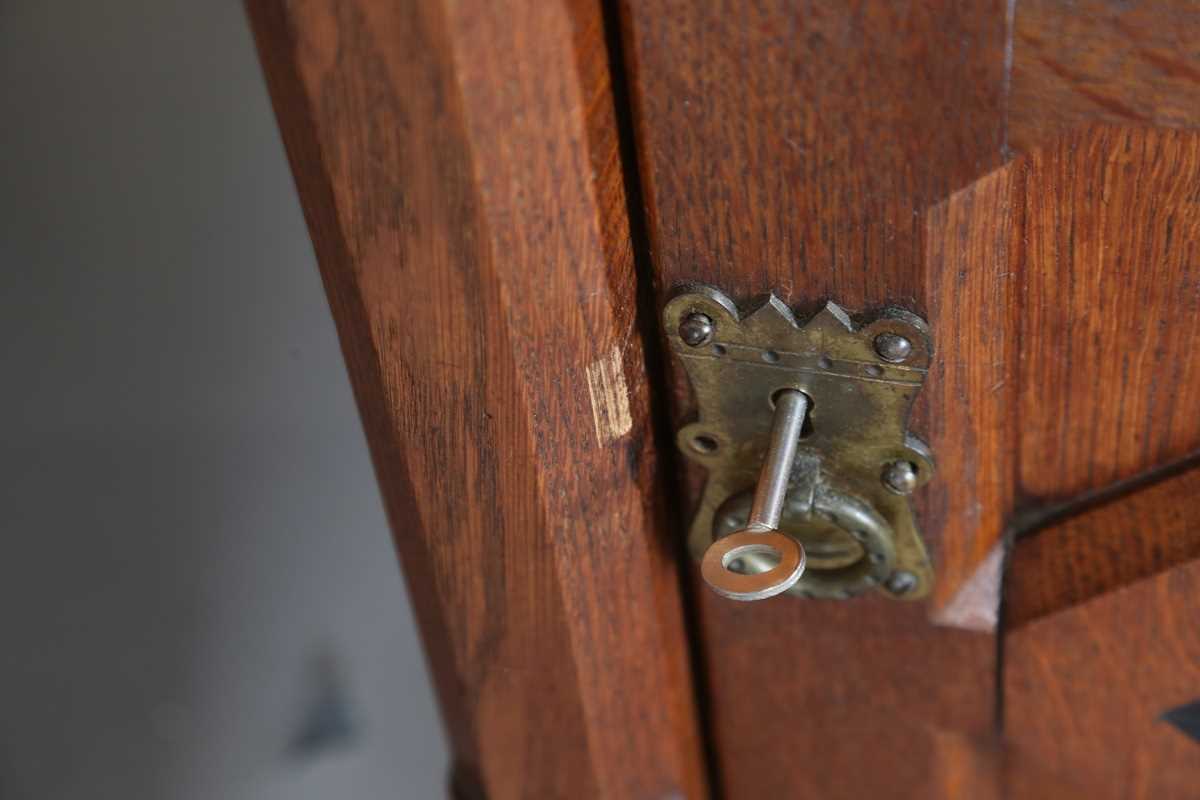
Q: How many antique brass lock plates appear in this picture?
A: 1